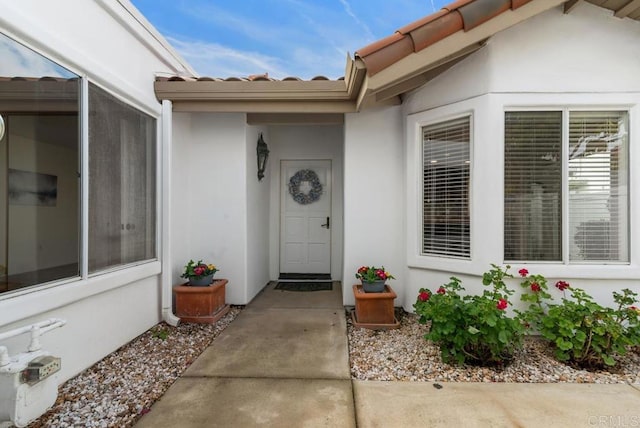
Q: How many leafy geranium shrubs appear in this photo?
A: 2